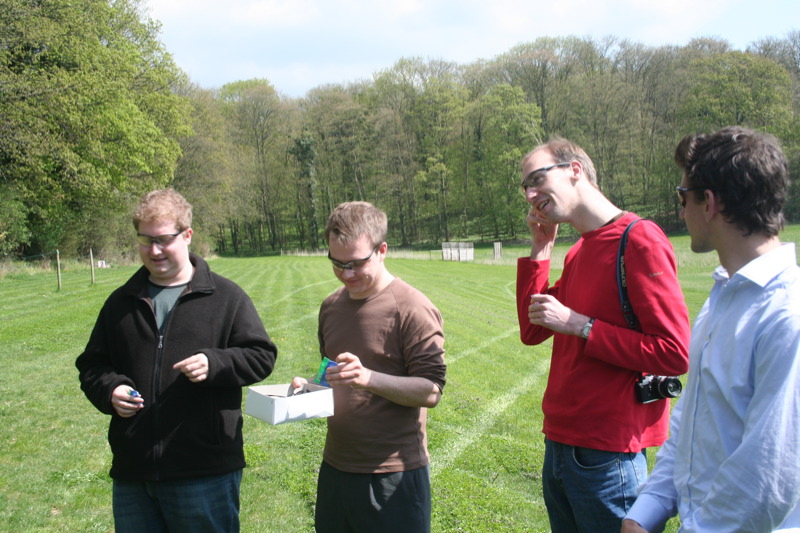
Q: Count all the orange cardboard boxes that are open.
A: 0